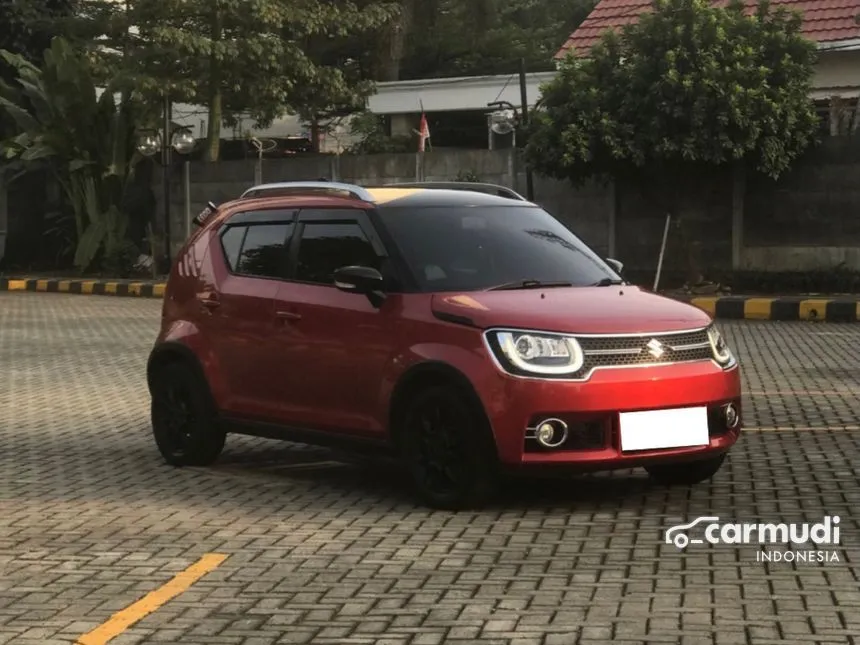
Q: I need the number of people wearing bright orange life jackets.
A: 0